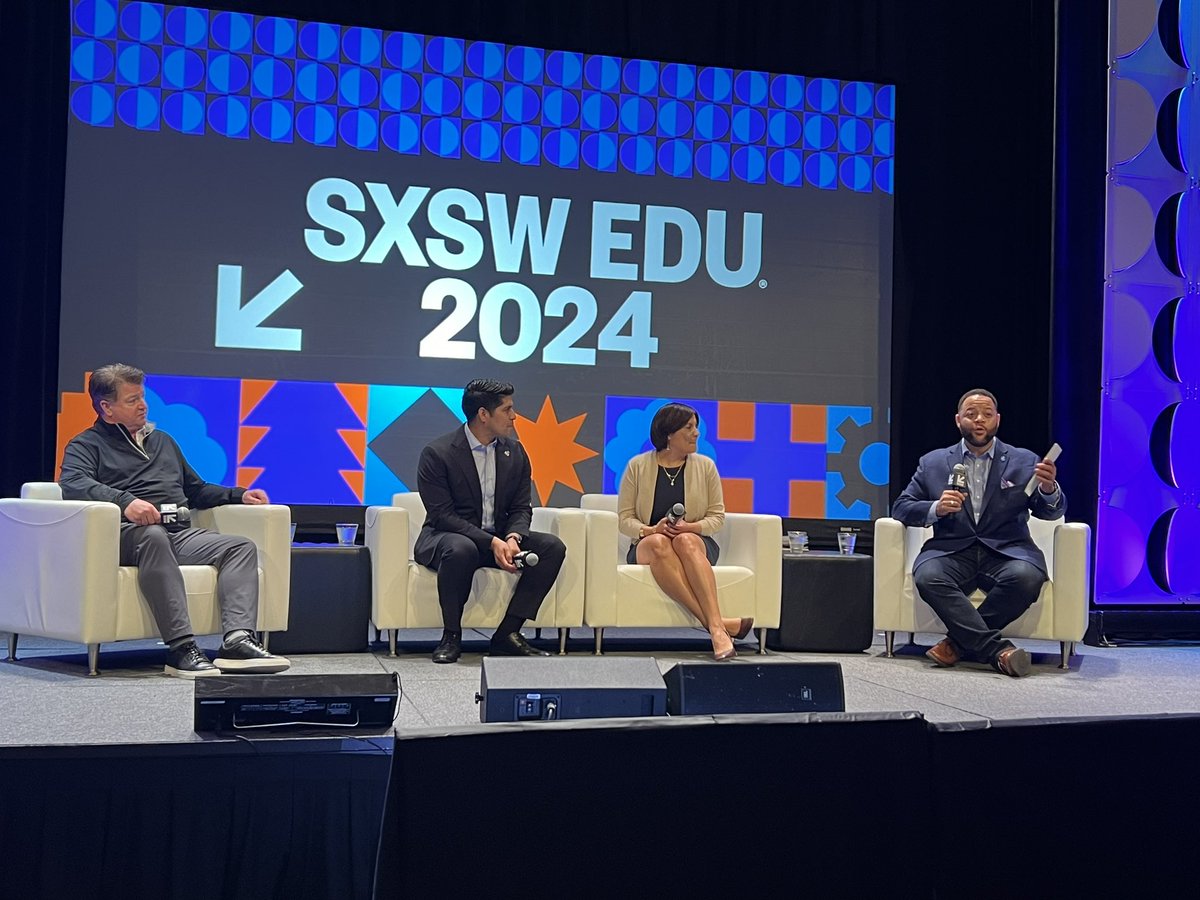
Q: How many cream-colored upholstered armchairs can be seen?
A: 4